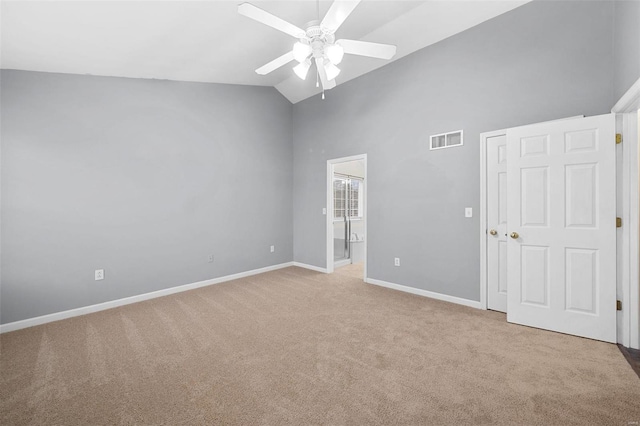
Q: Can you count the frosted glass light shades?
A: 4